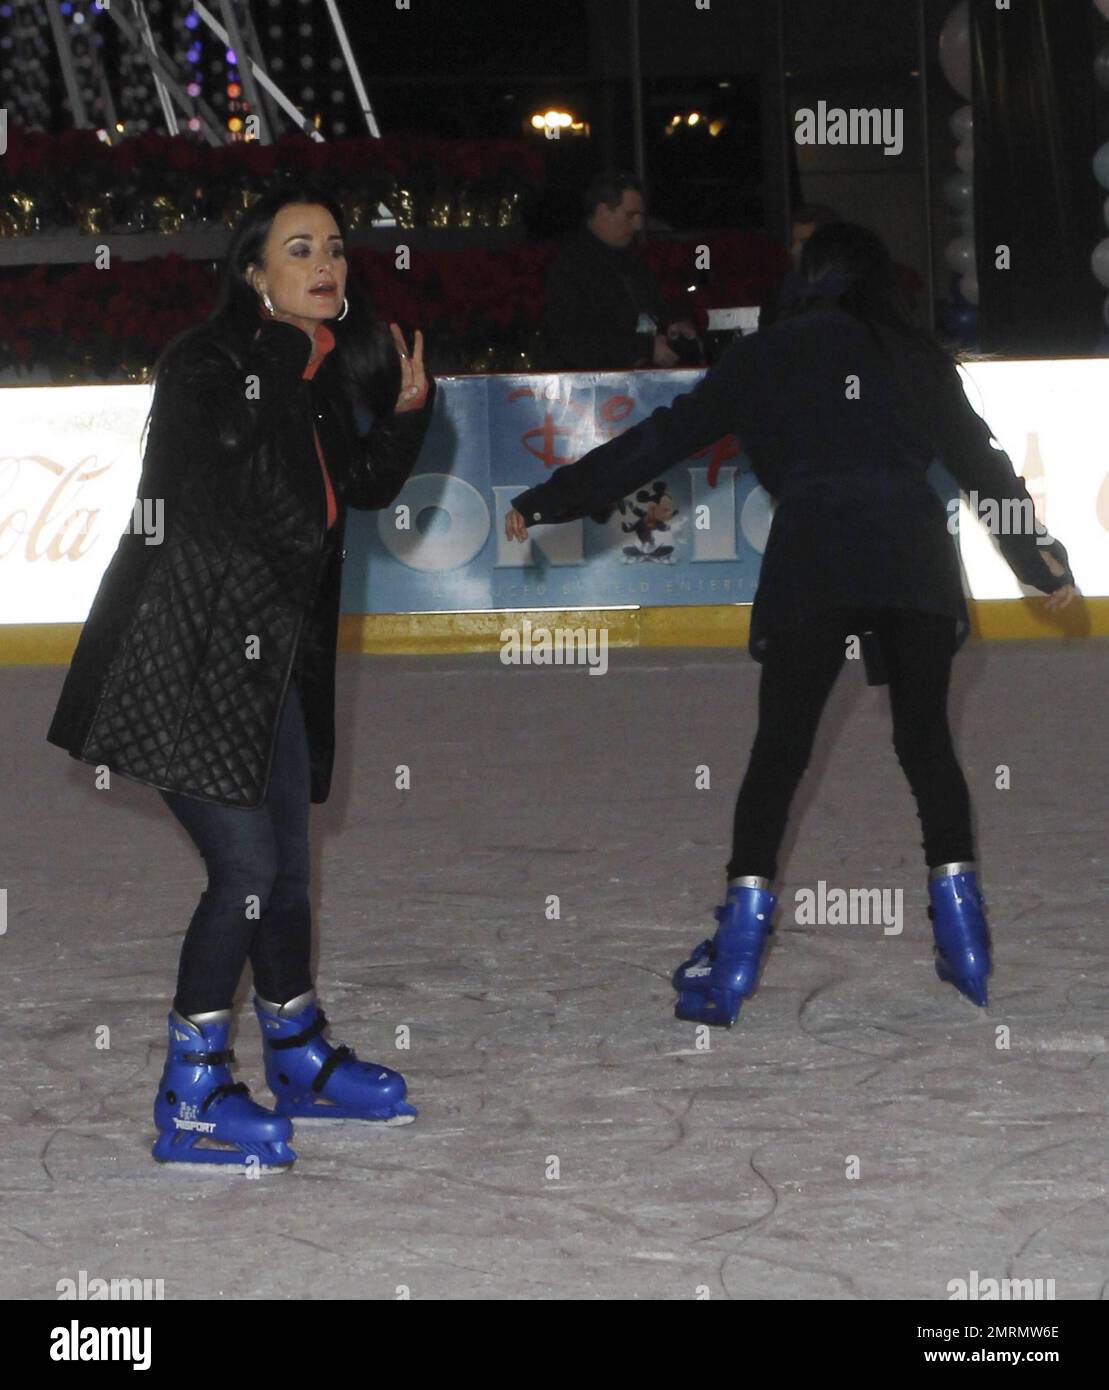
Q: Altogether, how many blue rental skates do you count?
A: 4